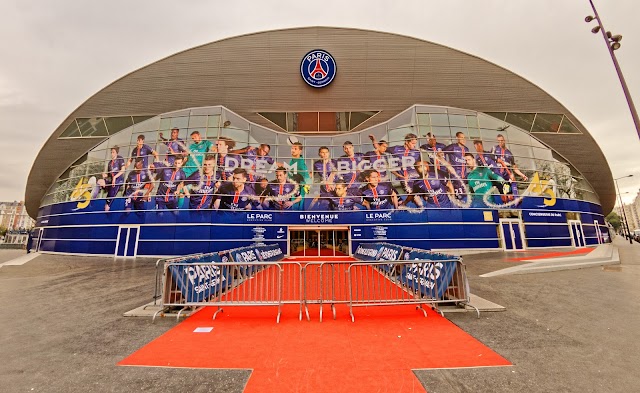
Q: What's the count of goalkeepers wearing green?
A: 3